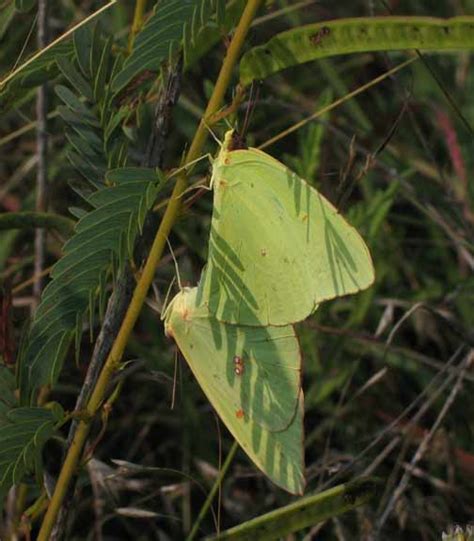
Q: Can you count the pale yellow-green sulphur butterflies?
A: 2